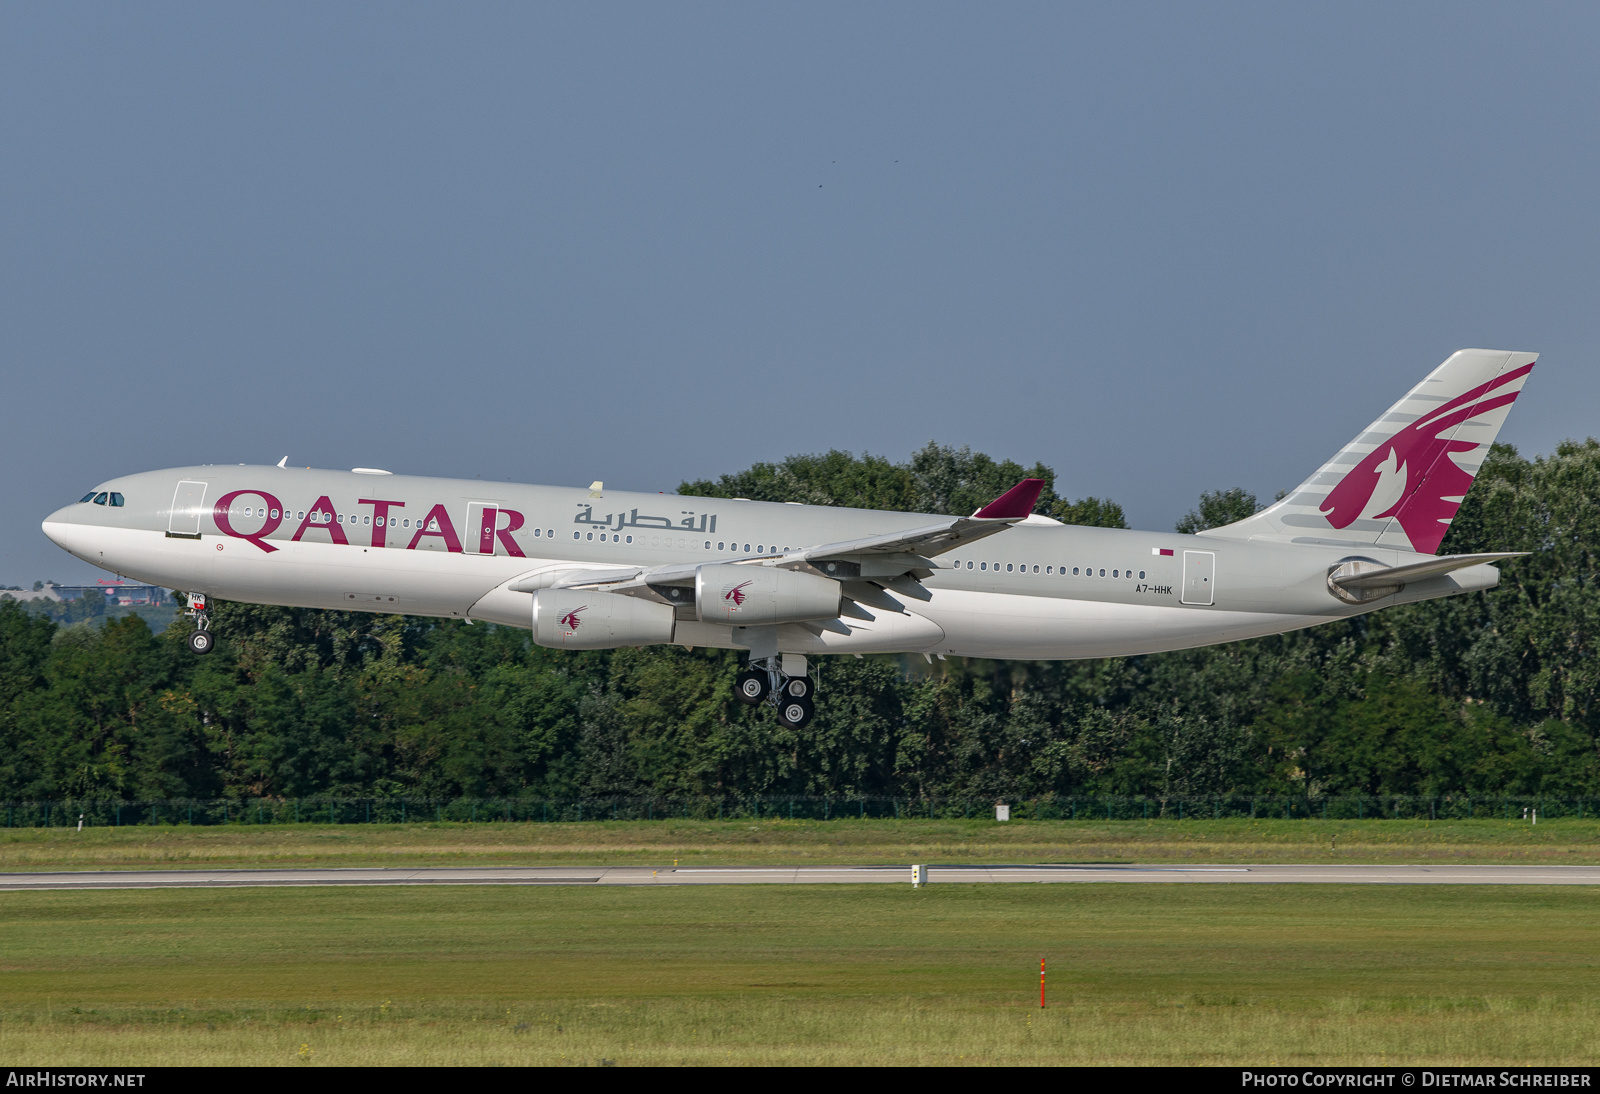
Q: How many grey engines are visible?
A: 2